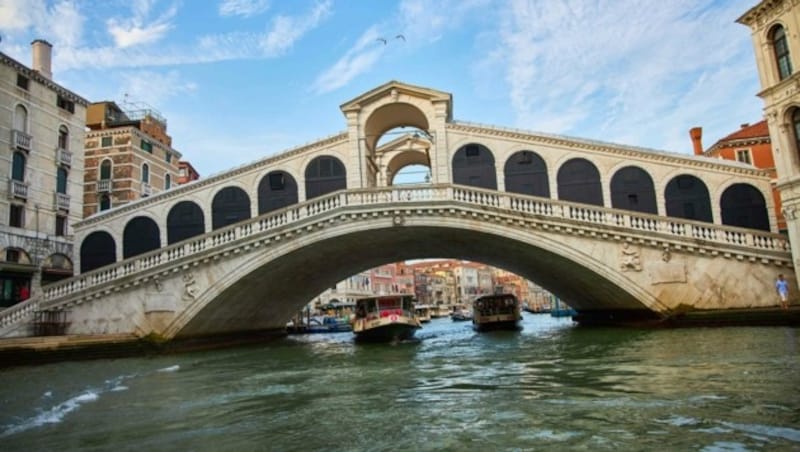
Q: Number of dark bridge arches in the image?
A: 12